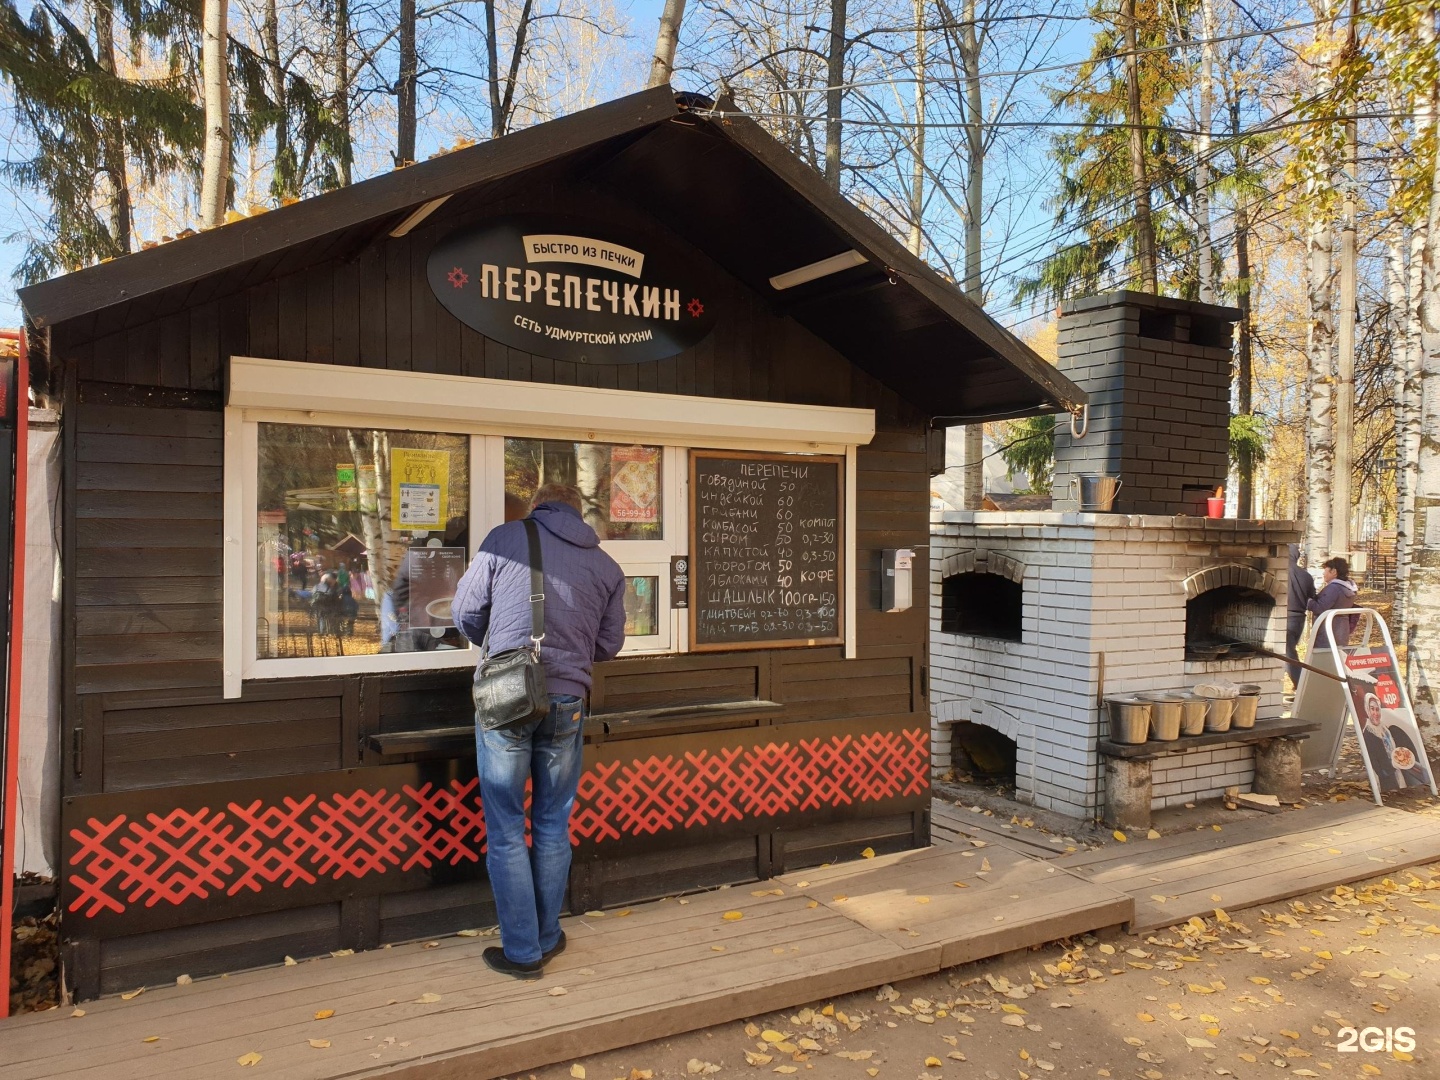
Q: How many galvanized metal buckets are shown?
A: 6